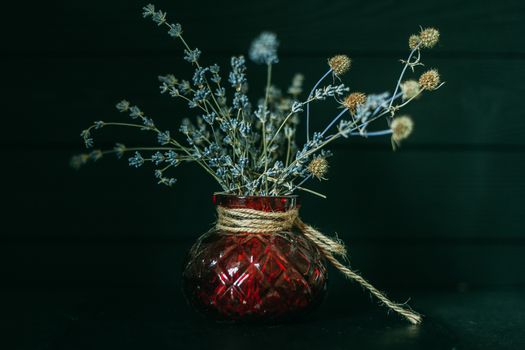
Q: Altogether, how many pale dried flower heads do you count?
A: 8